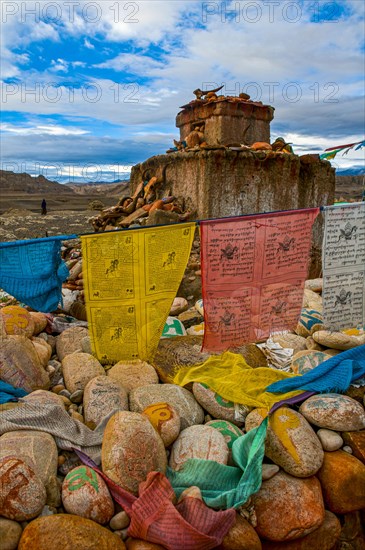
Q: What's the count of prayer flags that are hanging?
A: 4